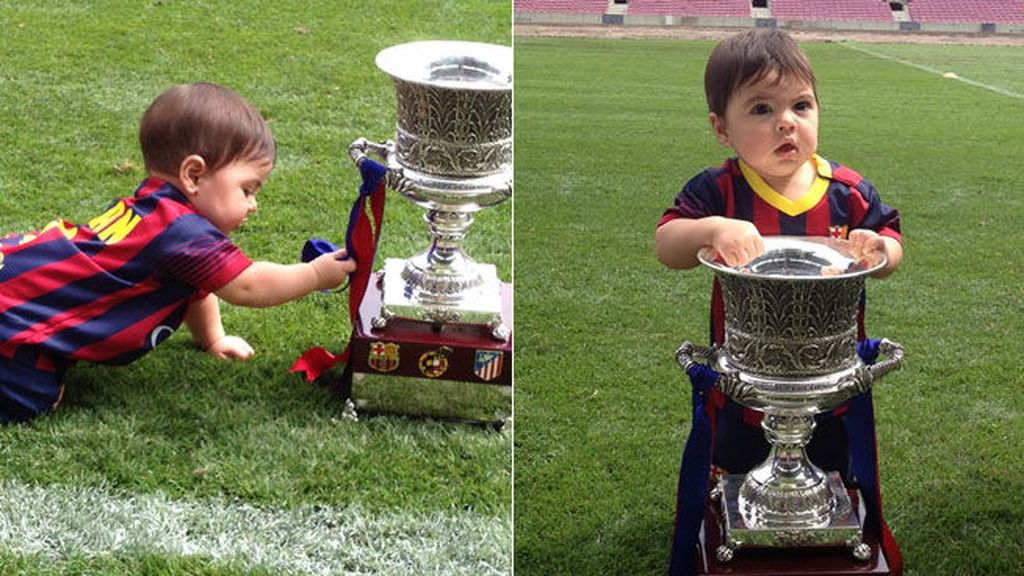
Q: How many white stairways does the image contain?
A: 3